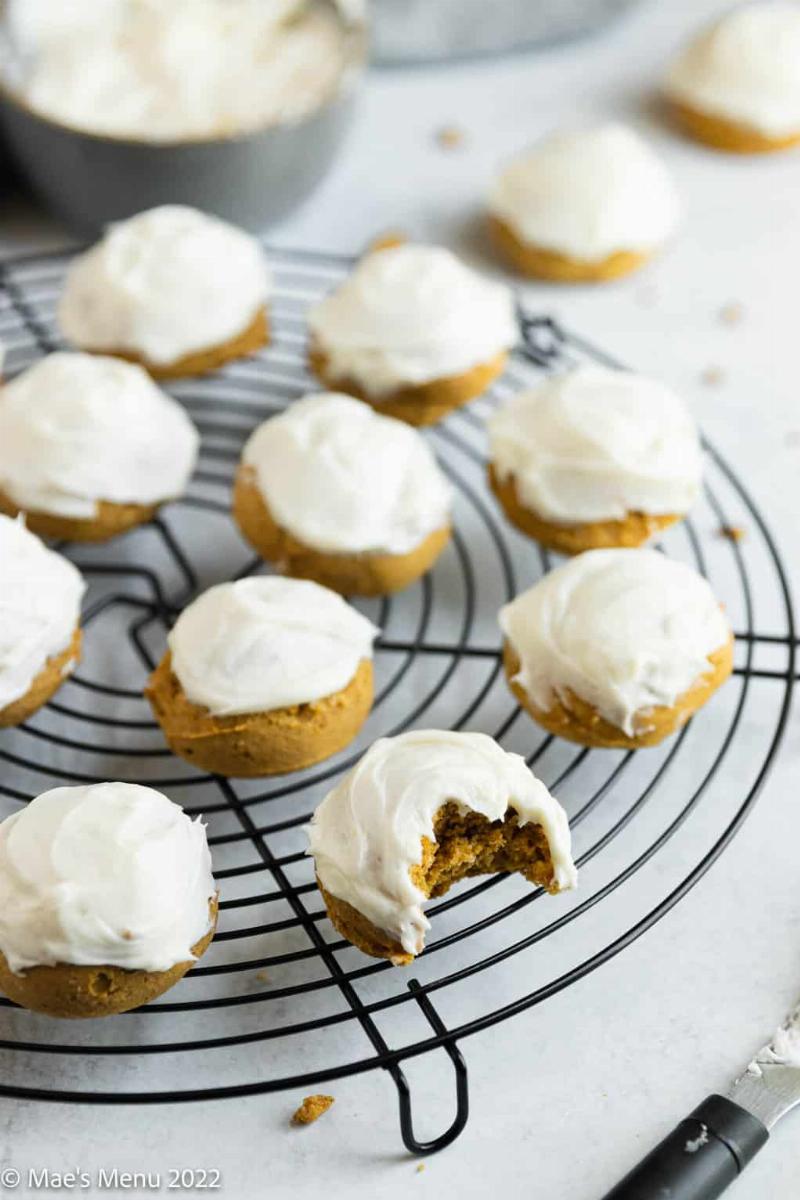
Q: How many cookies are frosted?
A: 12